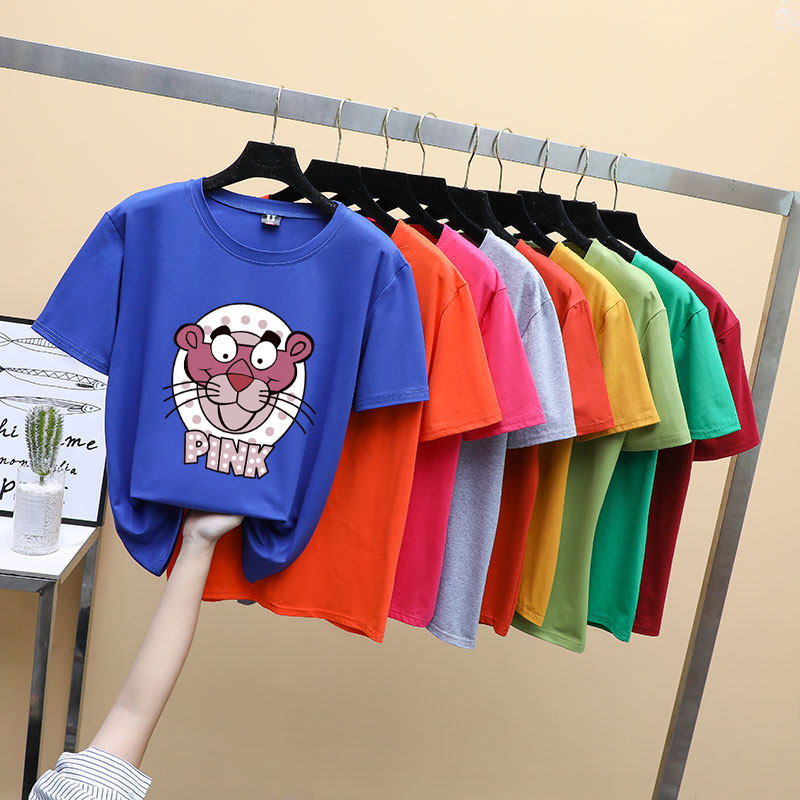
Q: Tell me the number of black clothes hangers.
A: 9